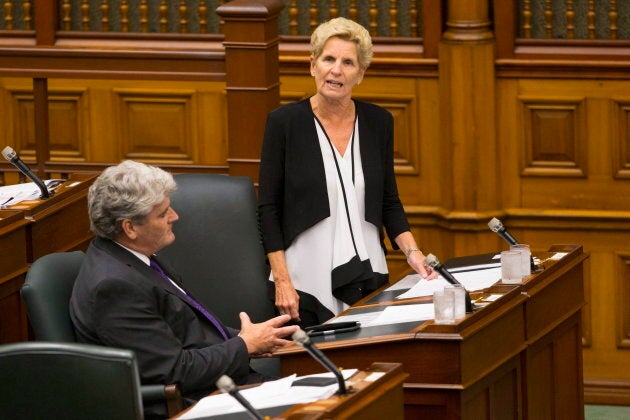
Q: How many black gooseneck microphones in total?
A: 5